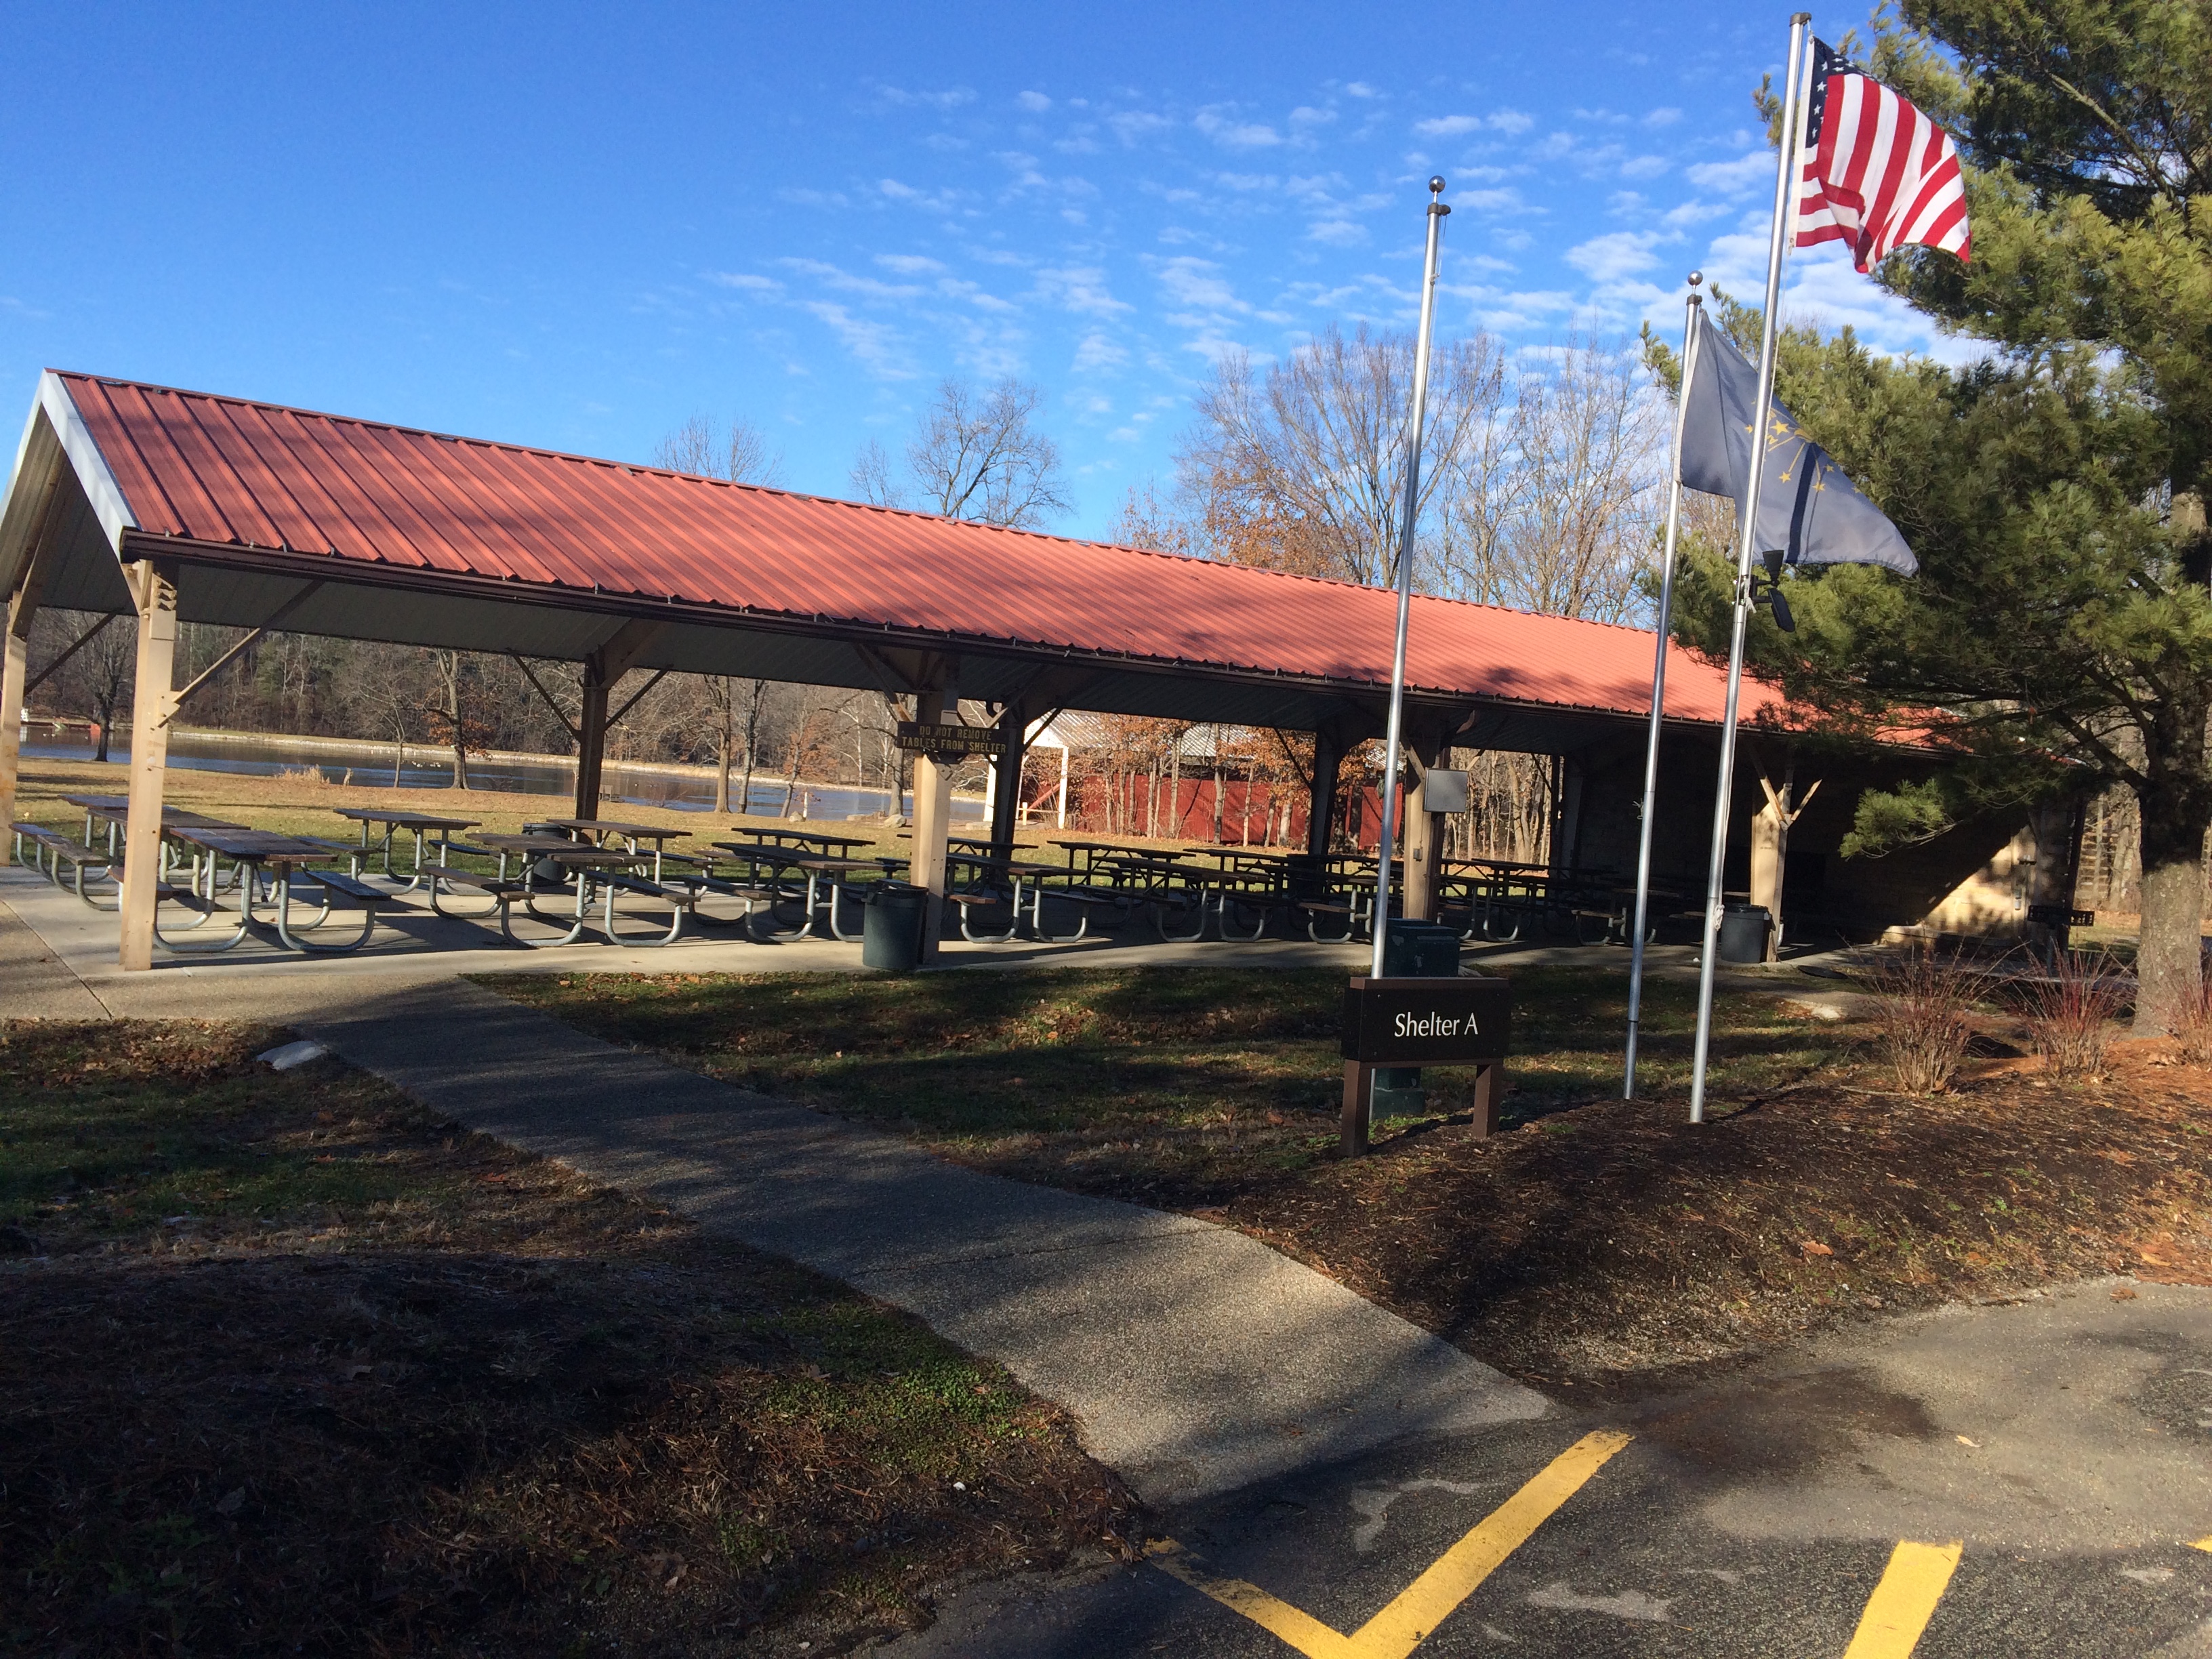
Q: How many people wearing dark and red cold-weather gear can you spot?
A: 0